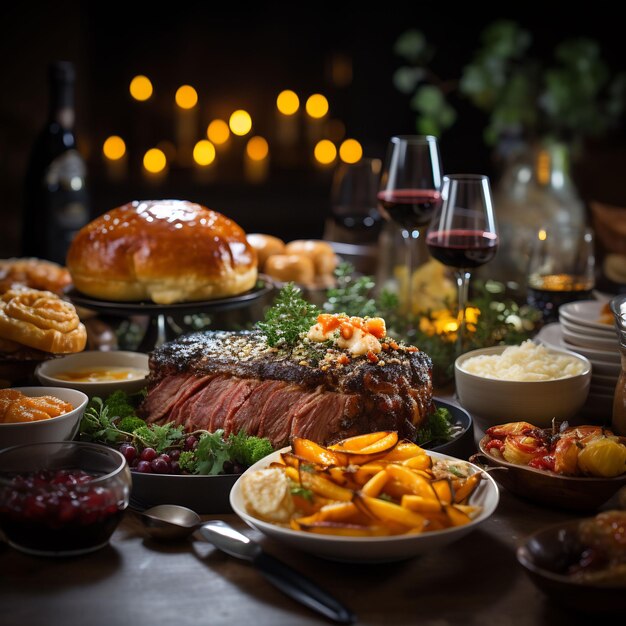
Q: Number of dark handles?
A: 1